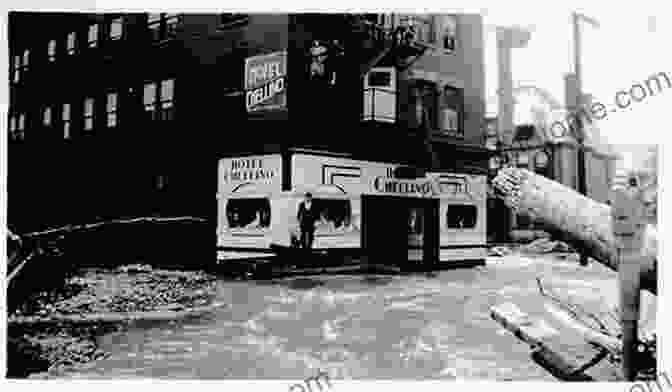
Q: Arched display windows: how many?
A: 3